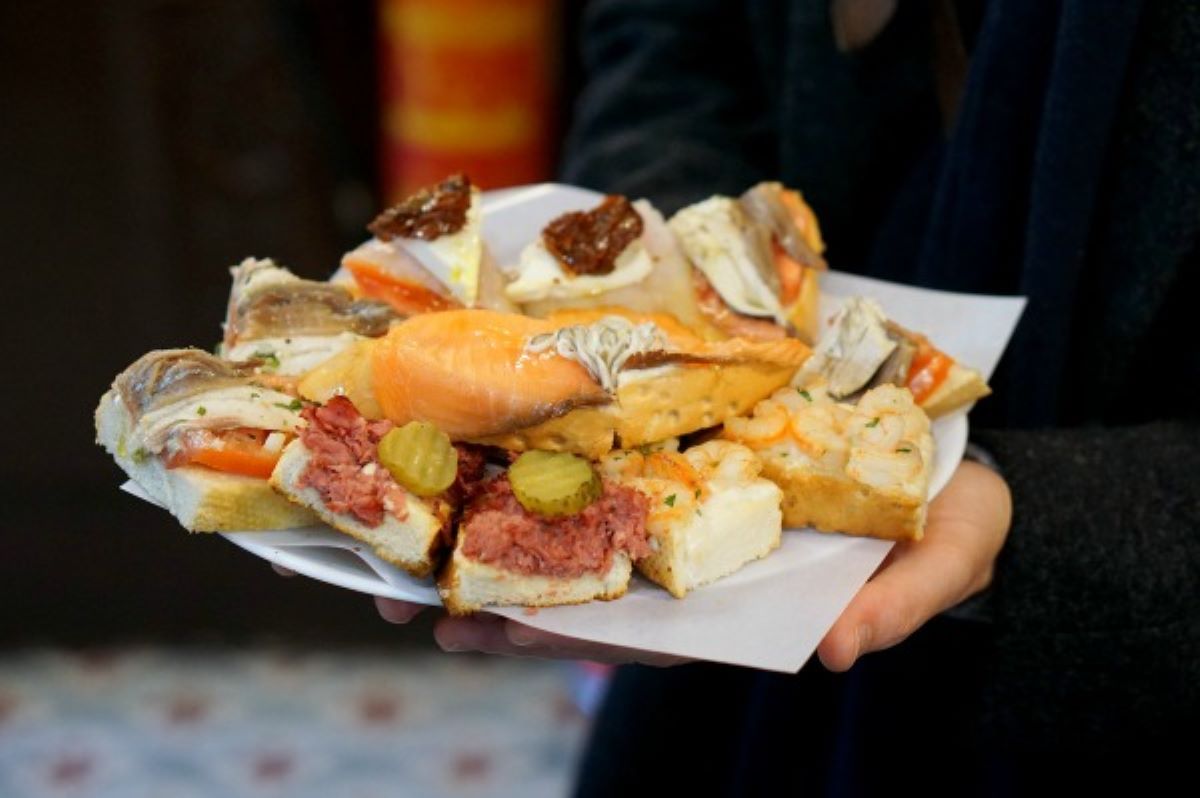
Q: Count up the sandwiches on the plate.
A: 11